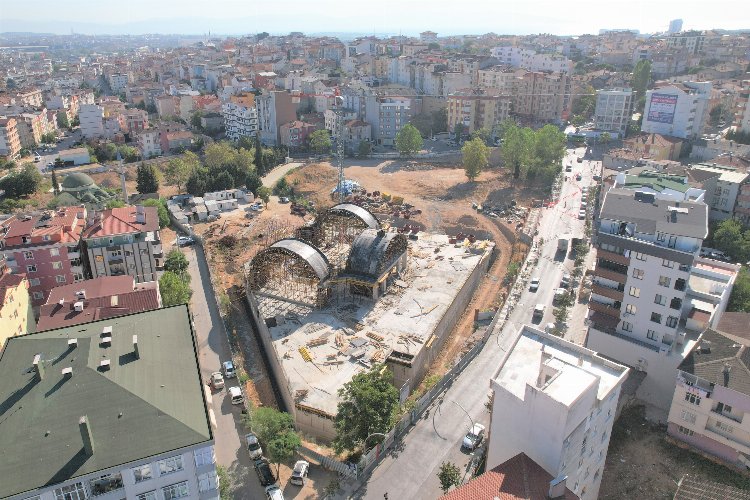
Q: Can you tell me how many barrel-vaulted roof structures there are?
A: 3